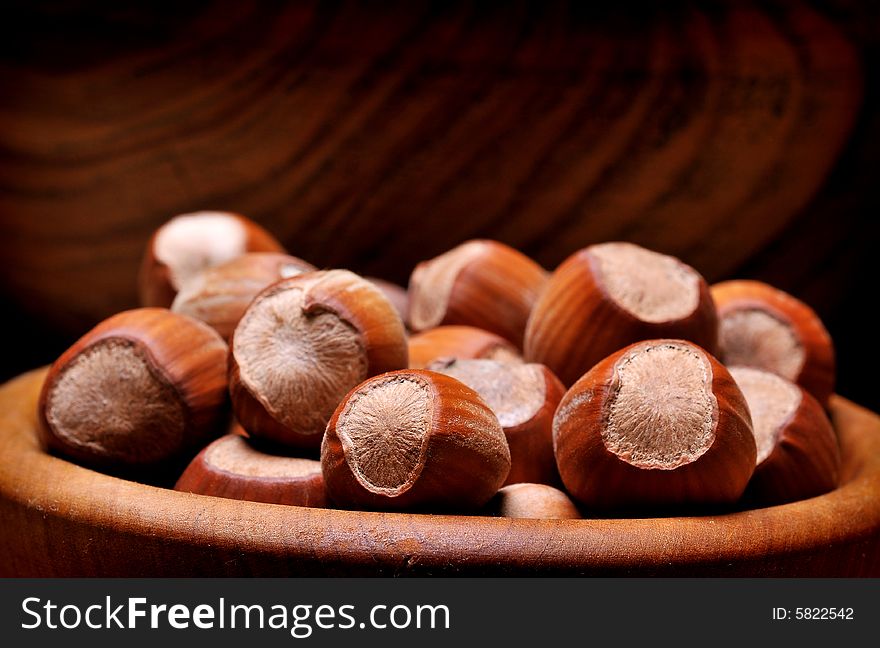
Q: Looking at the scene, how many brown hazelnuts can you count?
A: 15